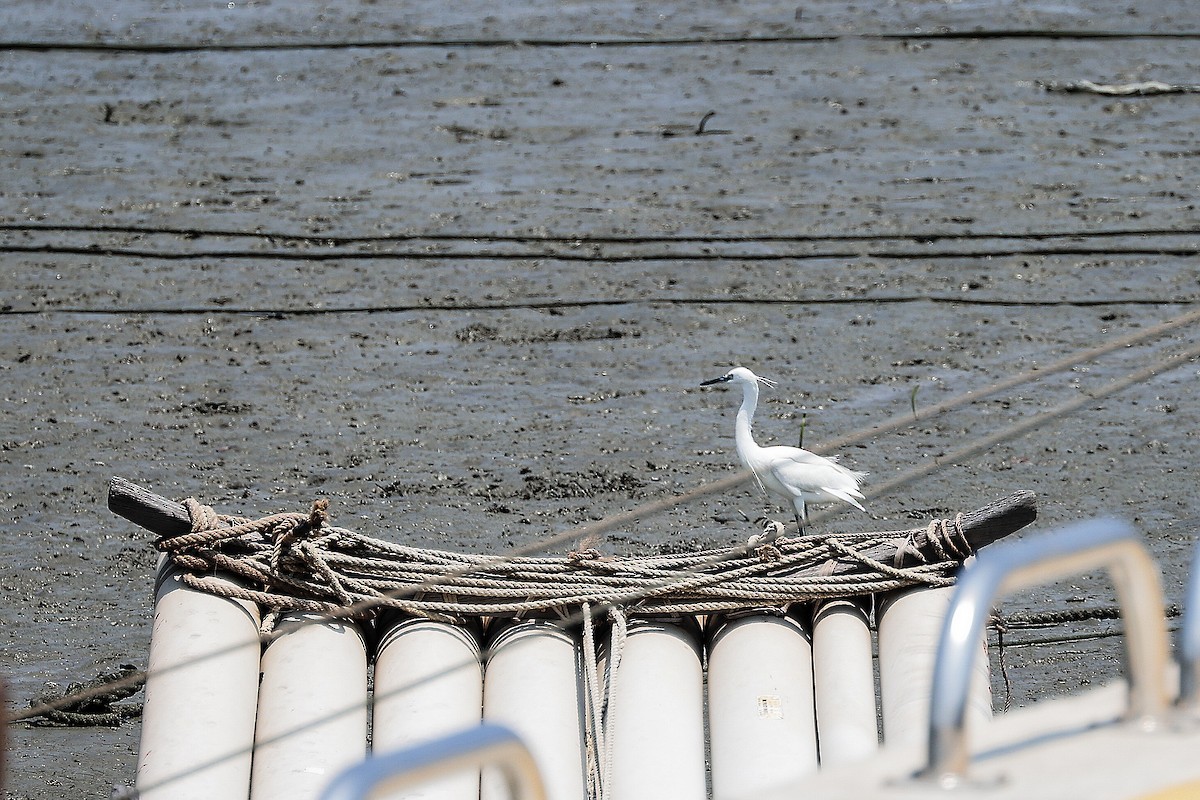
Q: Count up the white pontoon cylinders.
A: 8